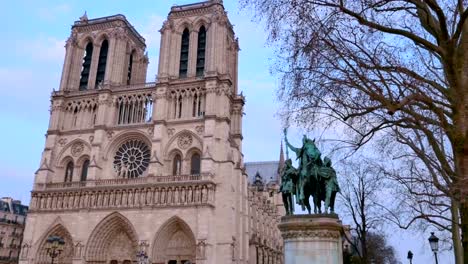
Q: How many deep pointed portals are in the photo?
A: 3